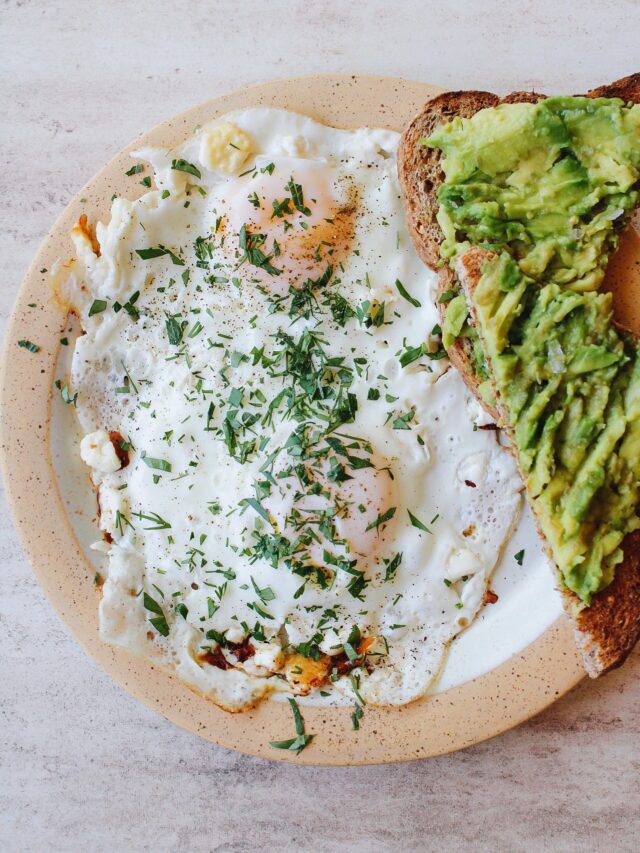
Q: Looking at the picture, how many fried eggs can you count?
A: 2